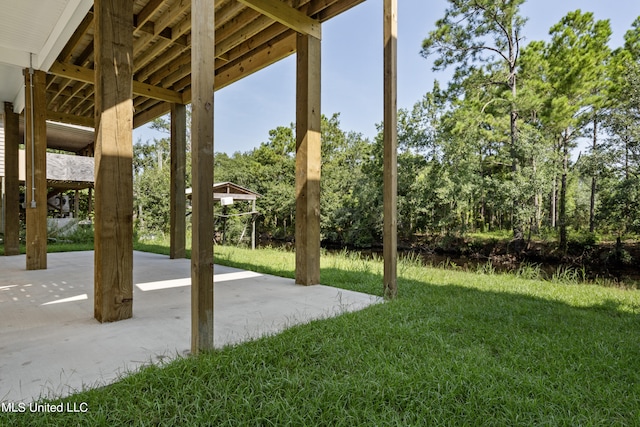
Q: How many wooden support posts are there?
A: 7